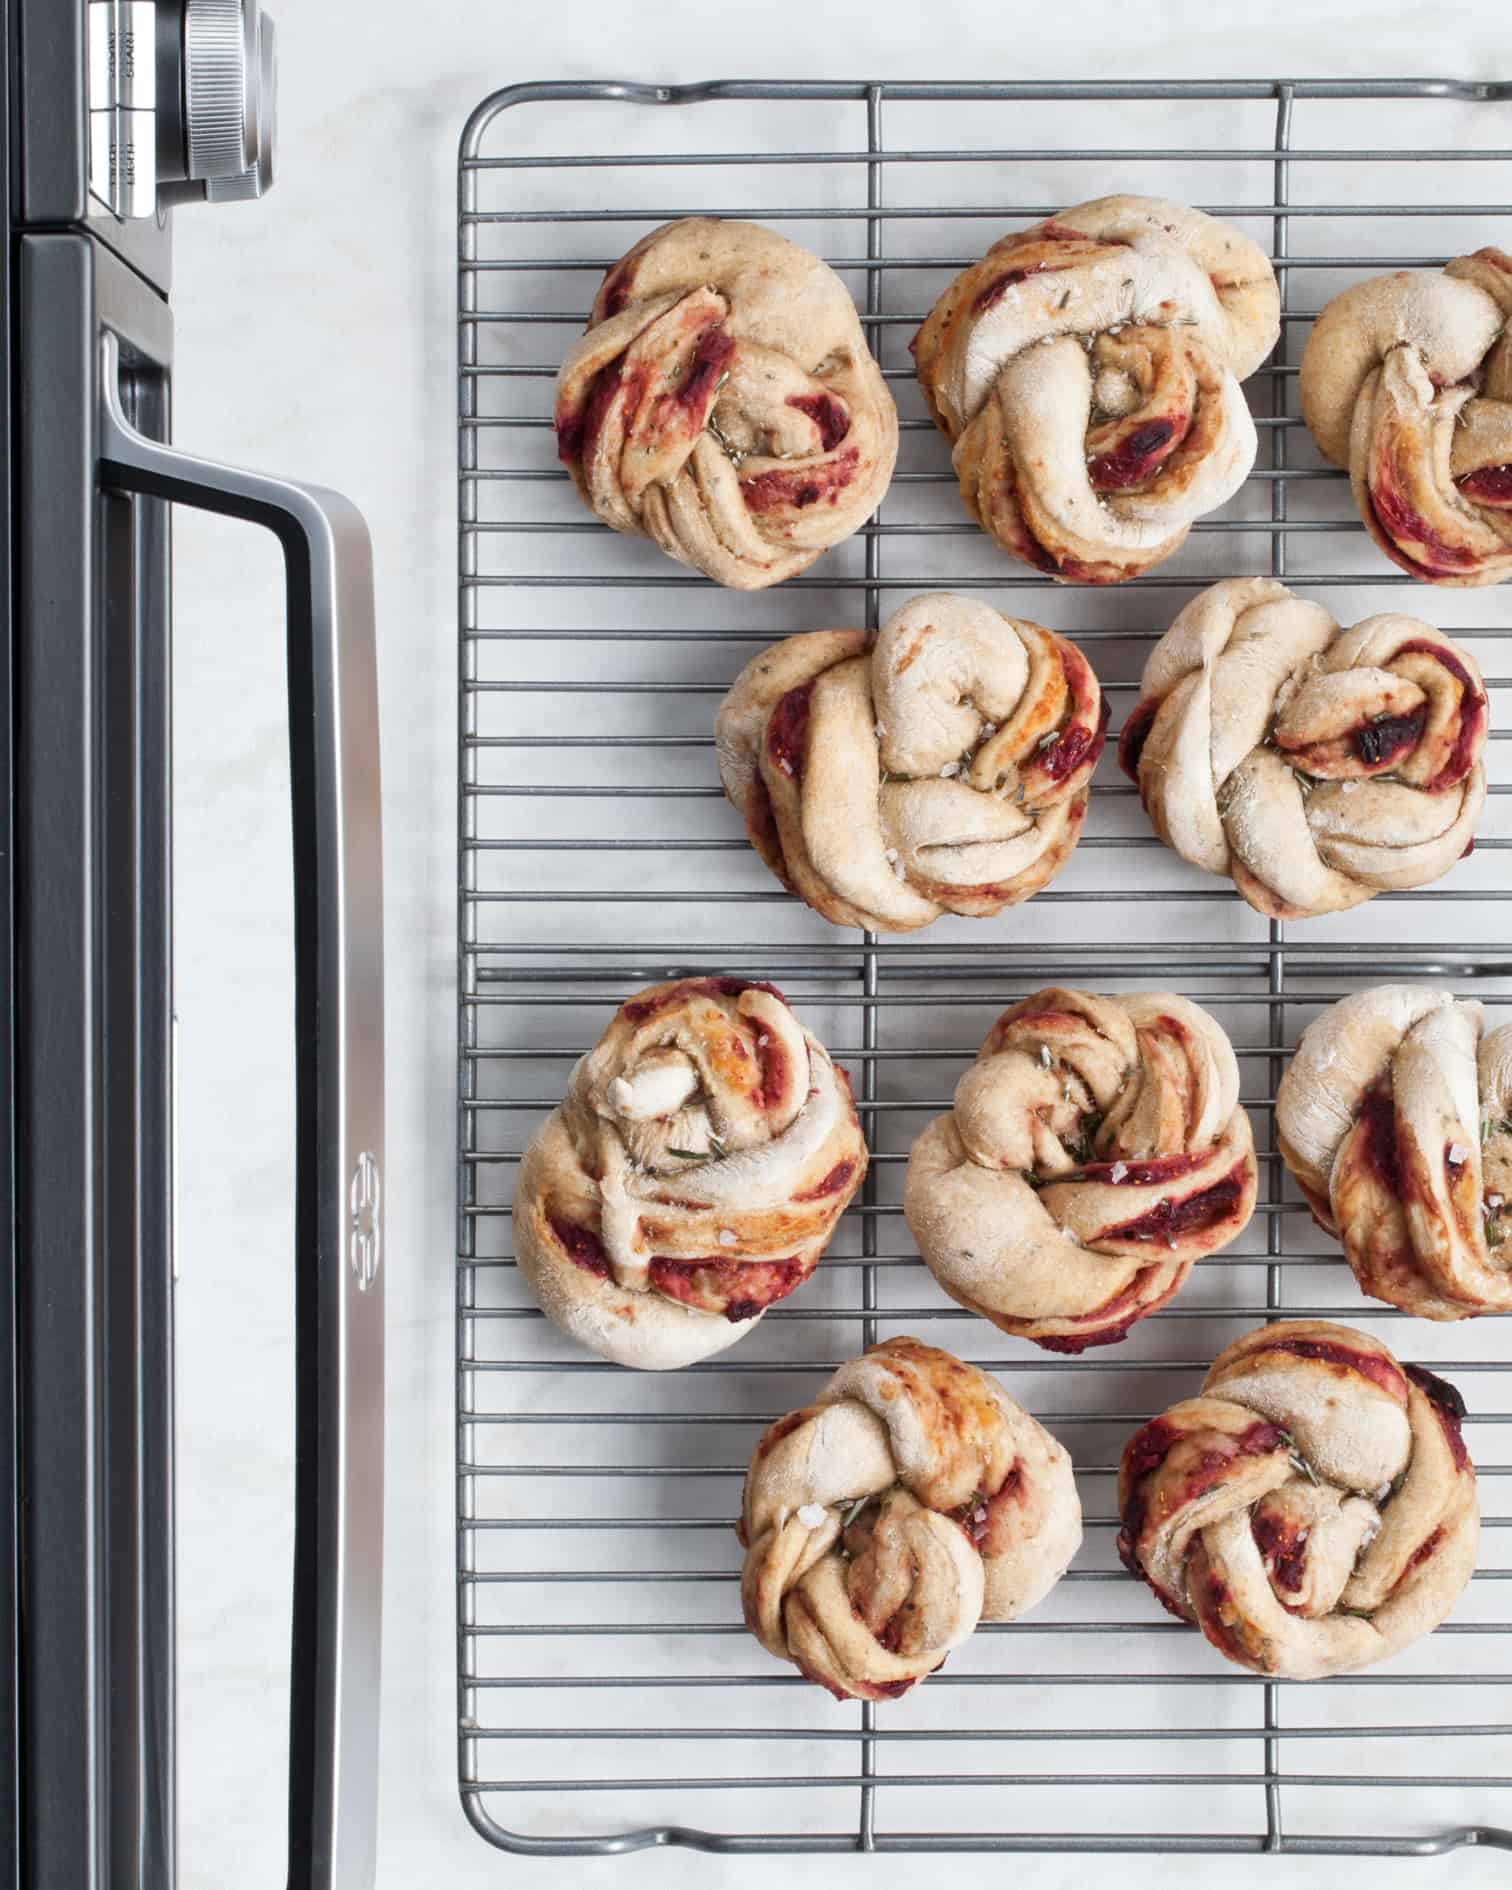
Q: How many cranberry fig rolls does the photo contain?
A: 10